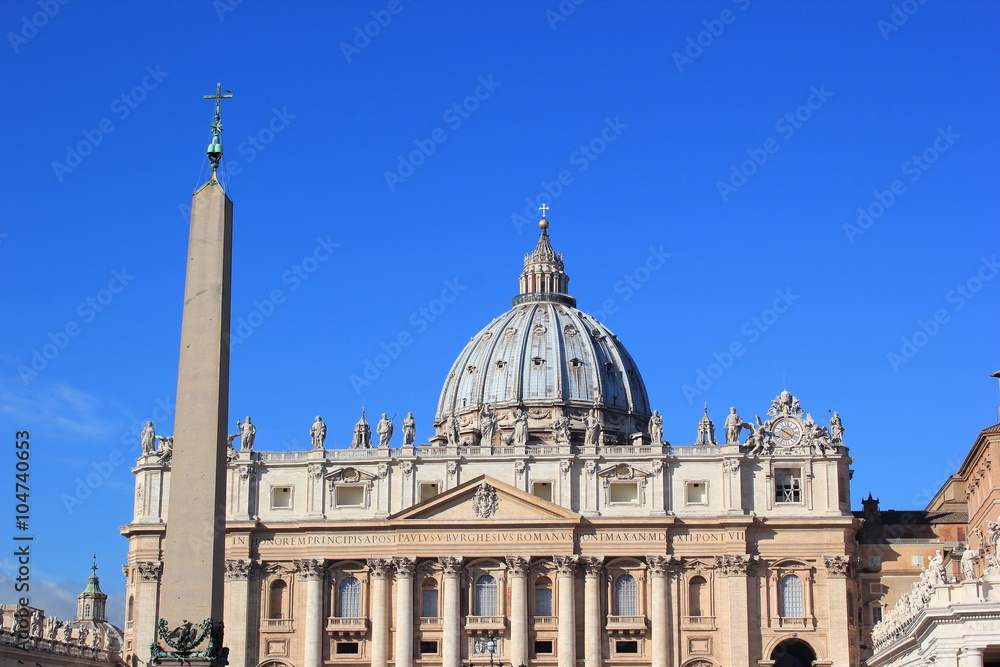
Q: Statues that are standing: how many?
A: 13